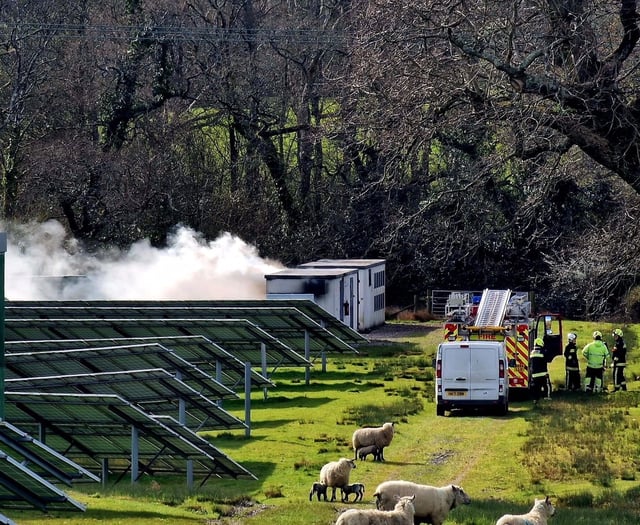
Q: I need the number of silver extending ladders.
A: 1